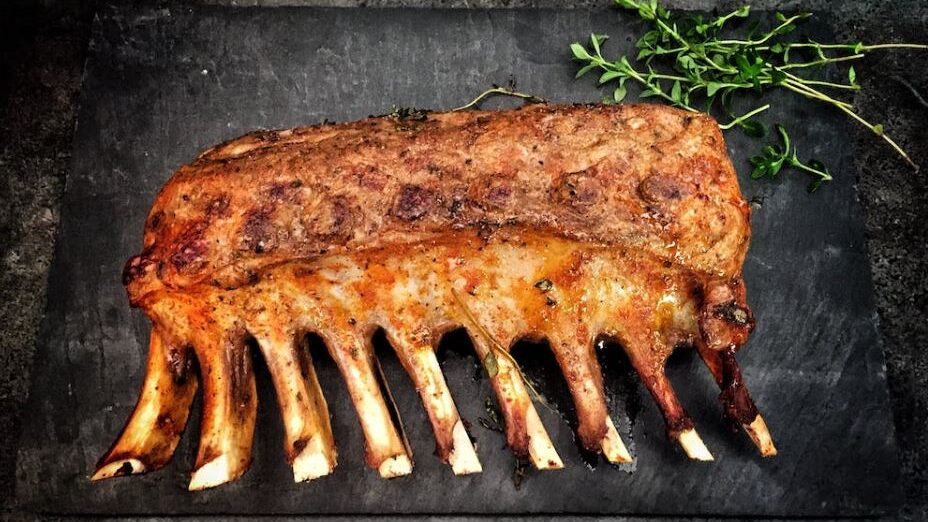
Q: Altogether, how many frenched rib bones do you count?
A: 9